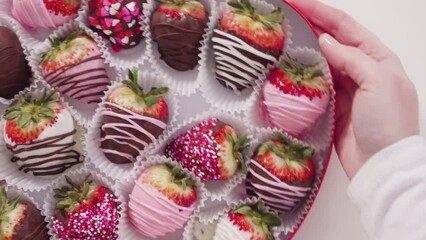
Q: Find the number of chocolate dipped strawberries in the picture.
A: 15